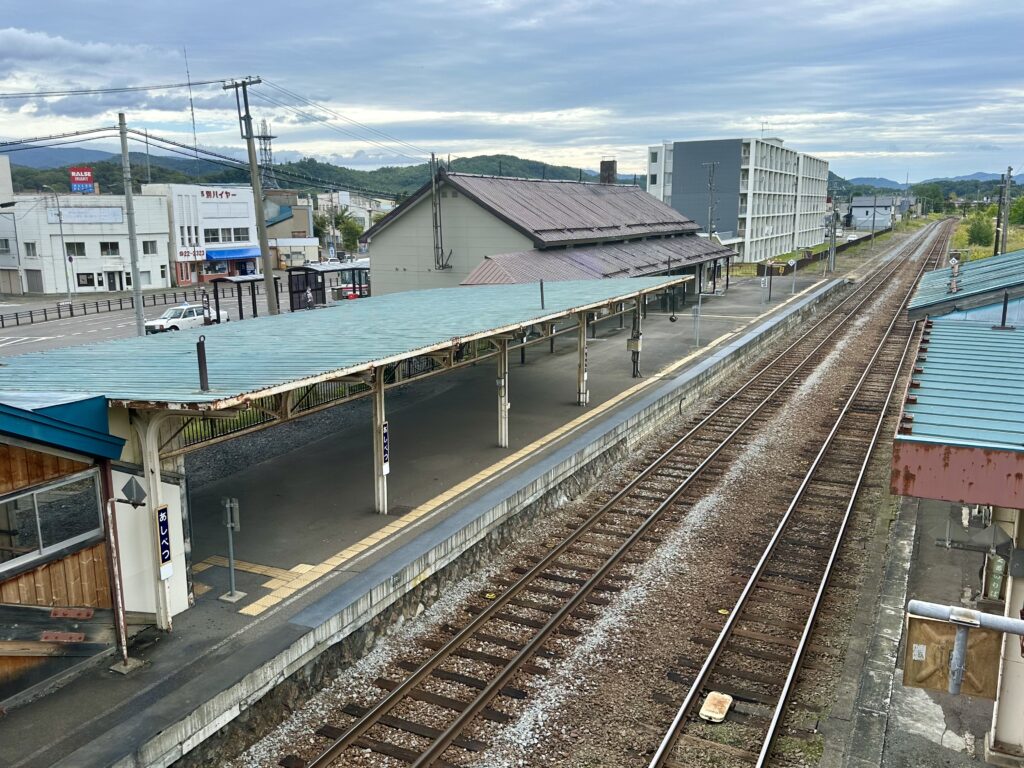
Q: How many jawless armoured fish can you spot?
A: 0